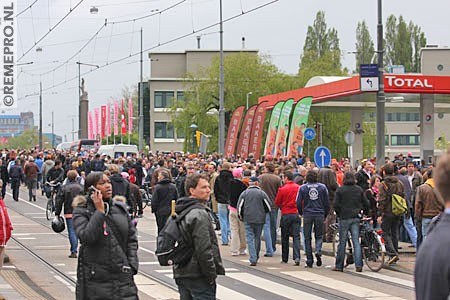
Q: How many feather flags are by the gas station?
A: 6